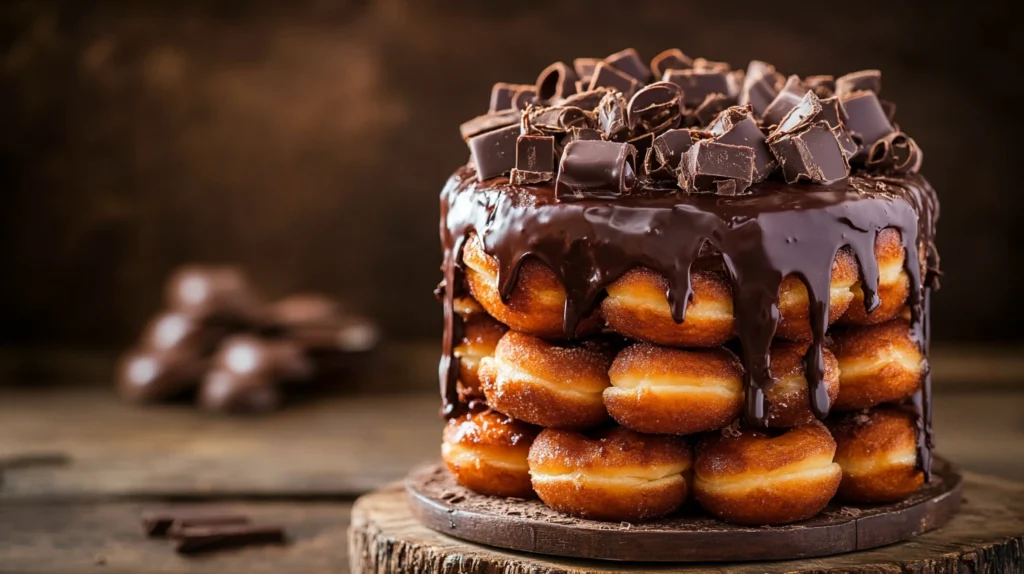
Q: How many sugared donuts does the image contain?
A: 13